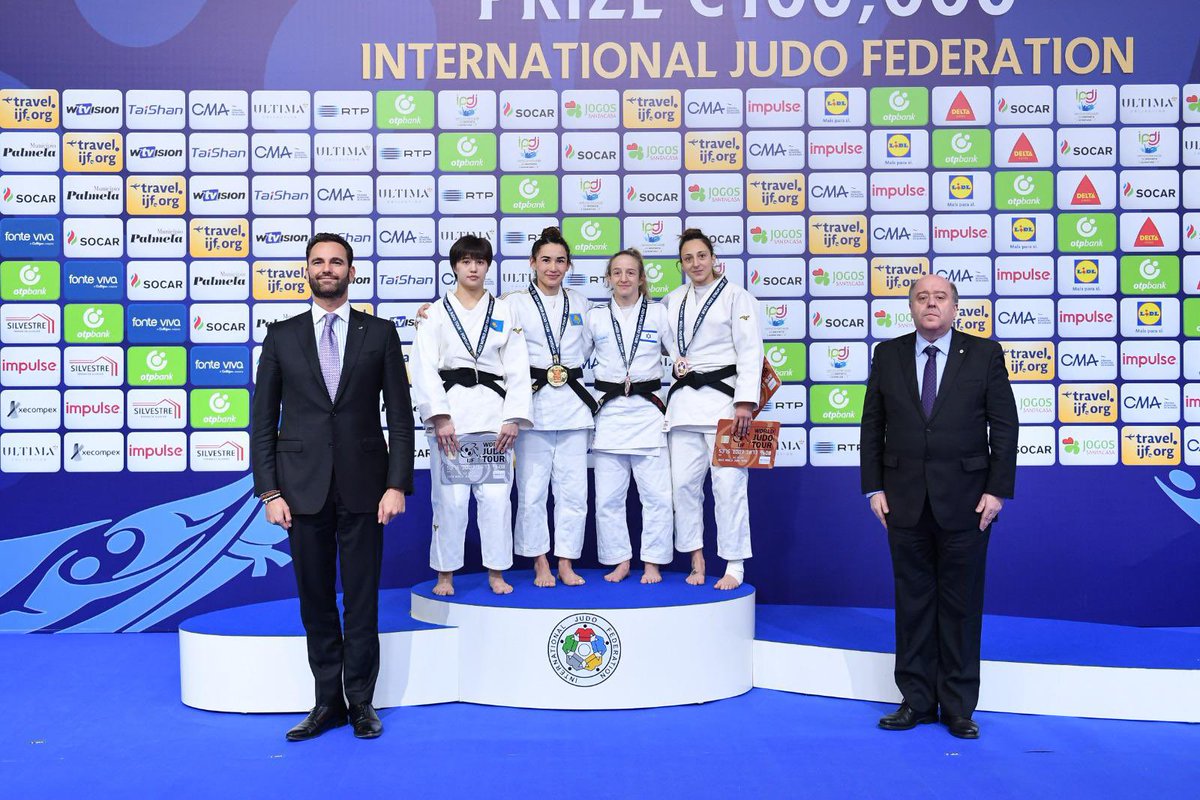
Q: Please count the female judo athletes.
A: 4